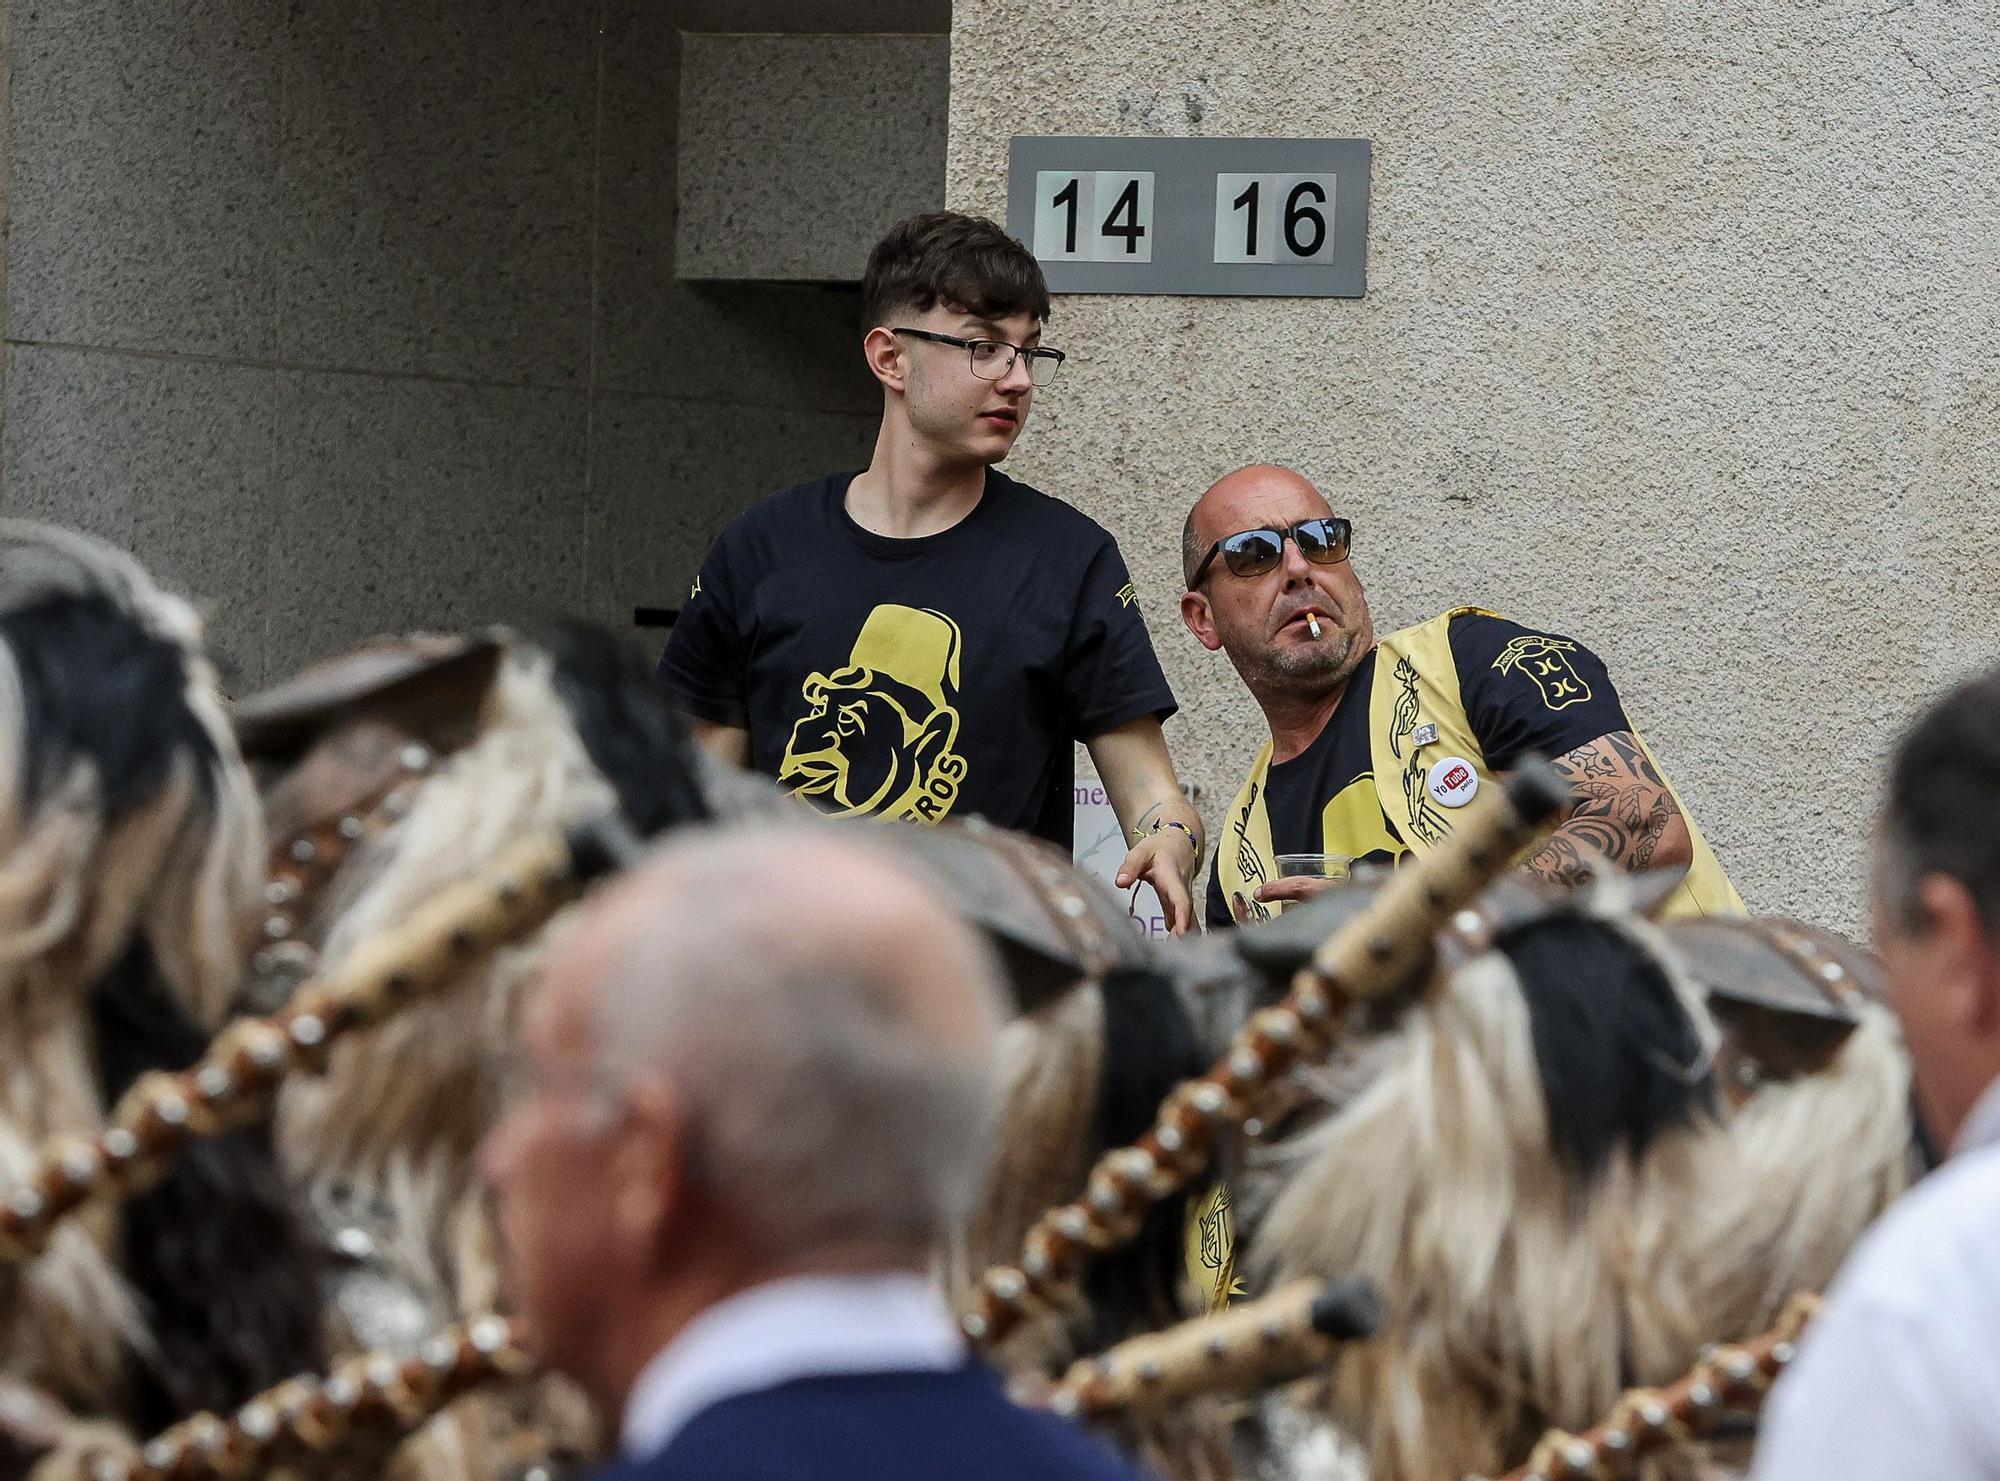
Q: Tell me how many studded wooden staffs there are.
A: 5